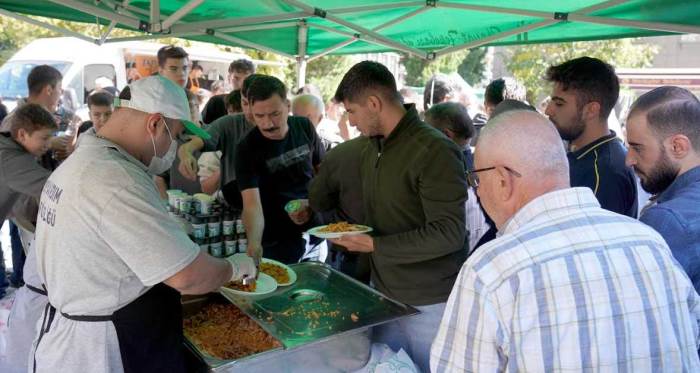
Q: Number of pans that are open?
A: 1